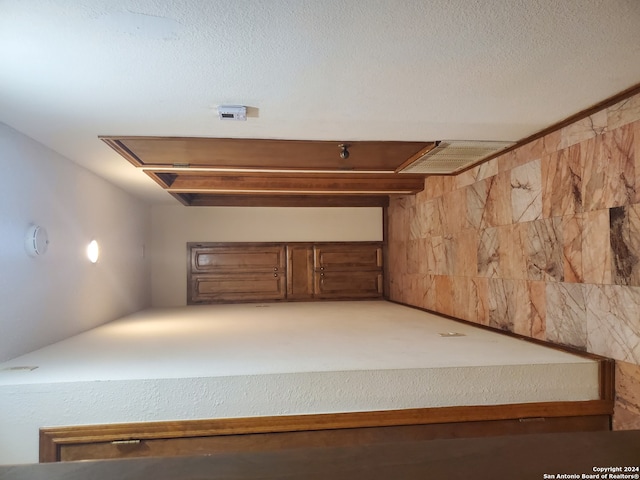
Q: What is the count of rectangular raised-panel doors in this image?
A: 4